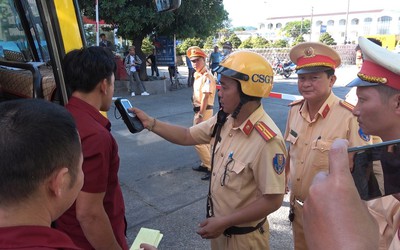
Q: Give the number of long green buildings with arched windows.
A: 0